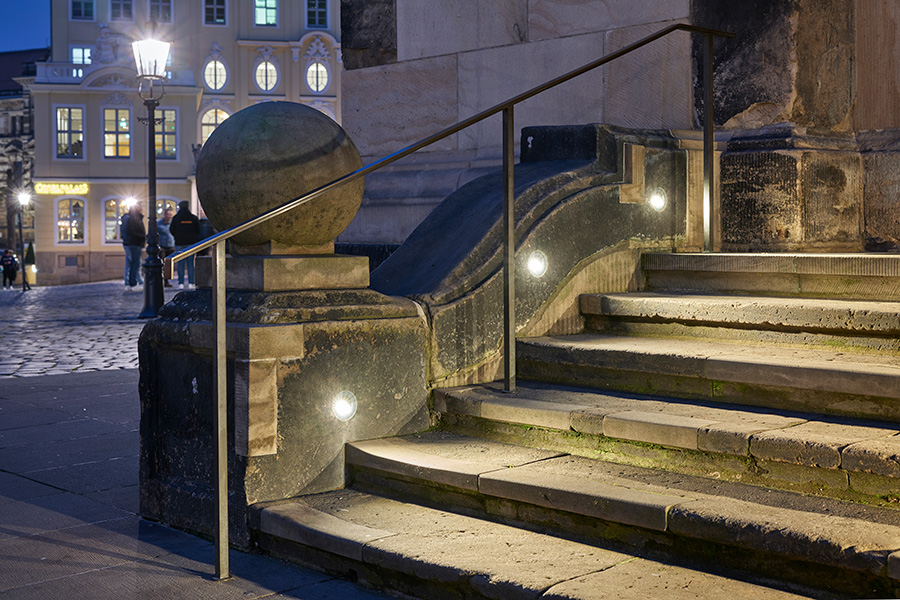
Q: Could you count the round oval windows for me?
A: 3